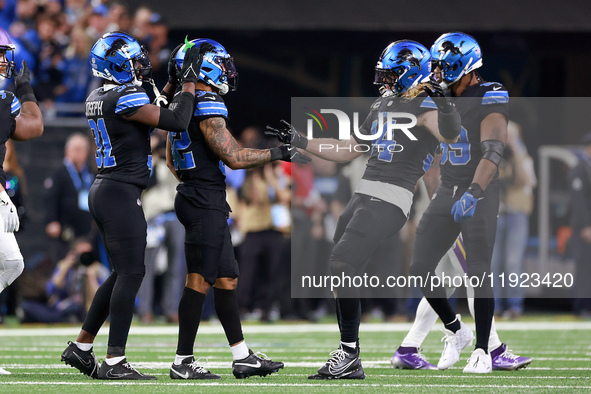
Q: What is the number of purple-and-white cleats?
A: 2